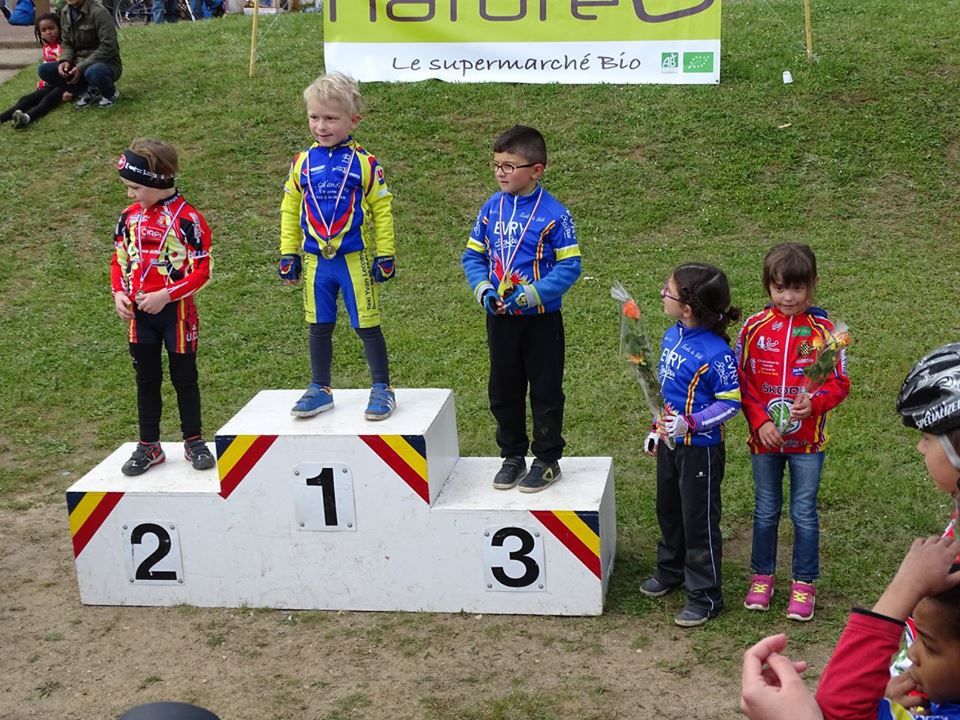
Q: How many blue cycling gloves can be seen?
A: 4